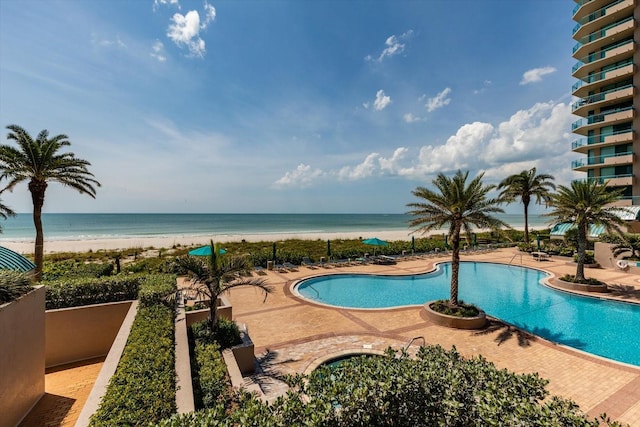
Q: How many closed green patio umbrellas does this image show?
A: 6